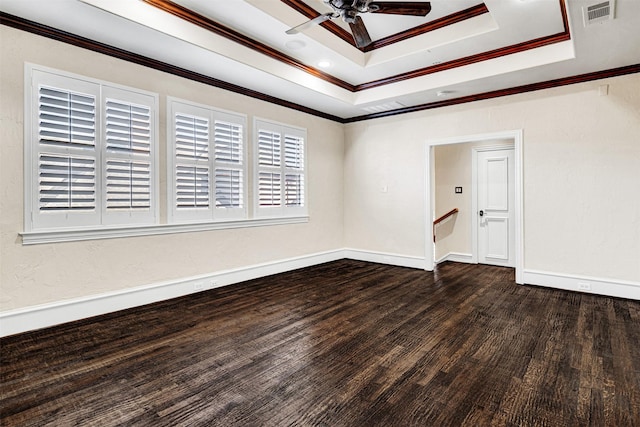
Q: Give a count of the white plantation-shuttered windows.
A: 3